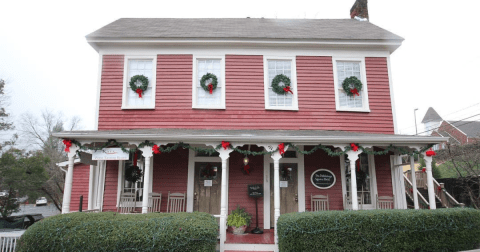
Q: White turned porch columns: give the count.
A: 6